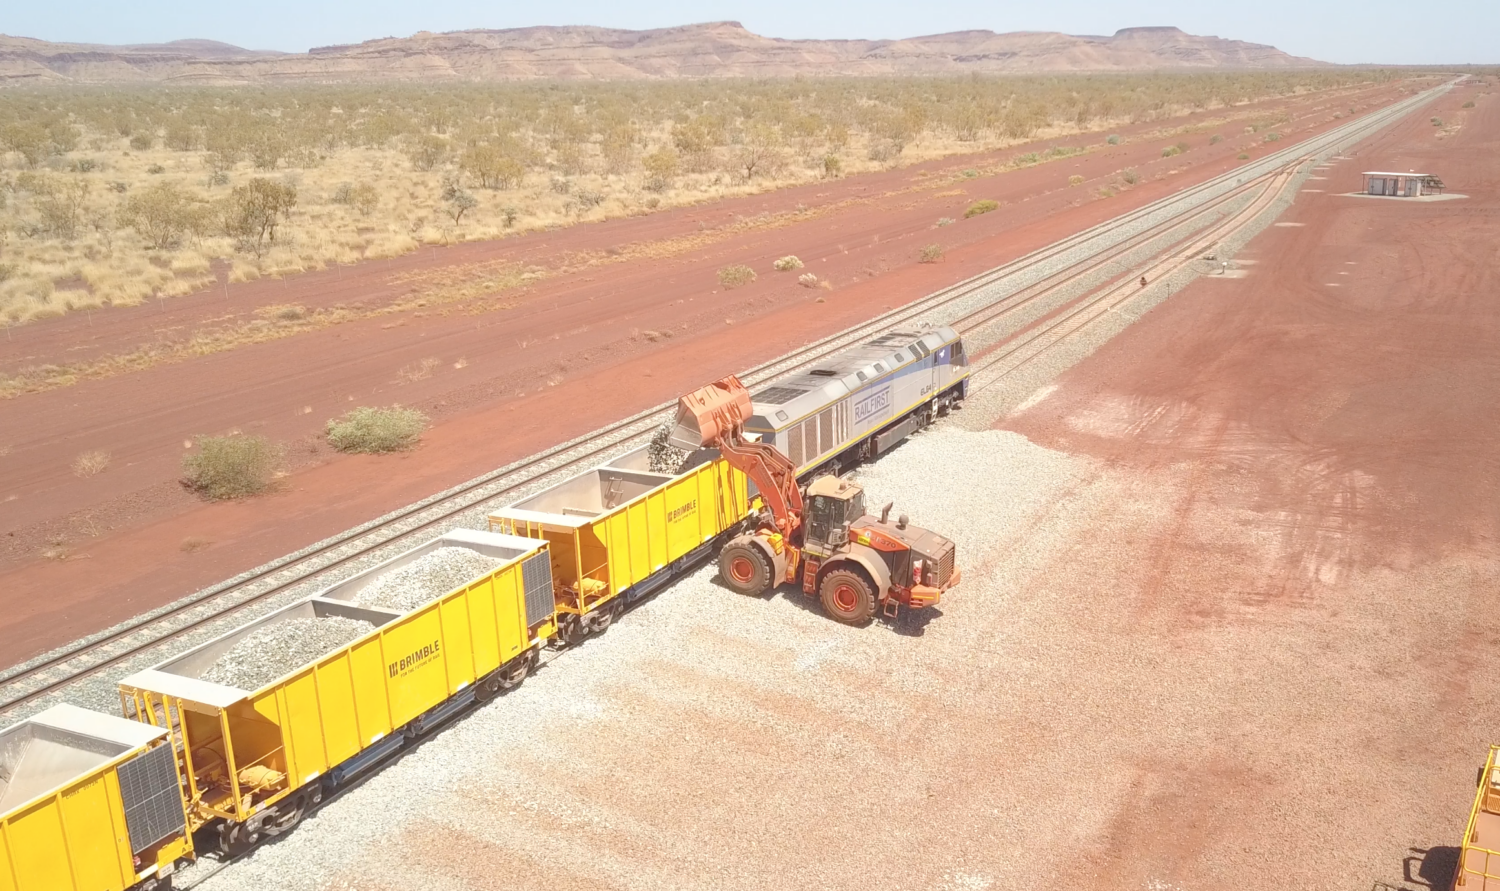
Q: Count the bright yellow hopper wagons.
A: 3